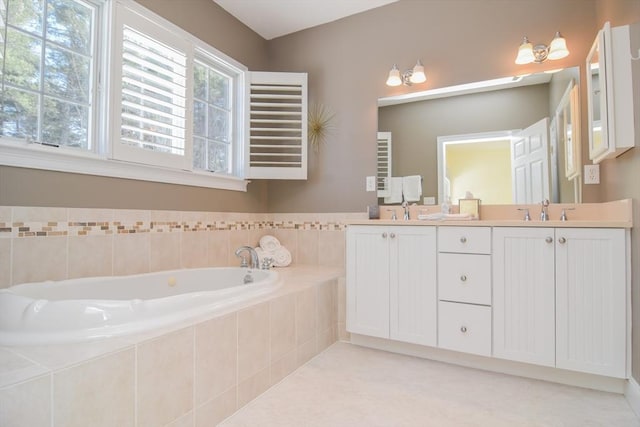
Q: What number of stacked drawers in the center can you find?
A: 3